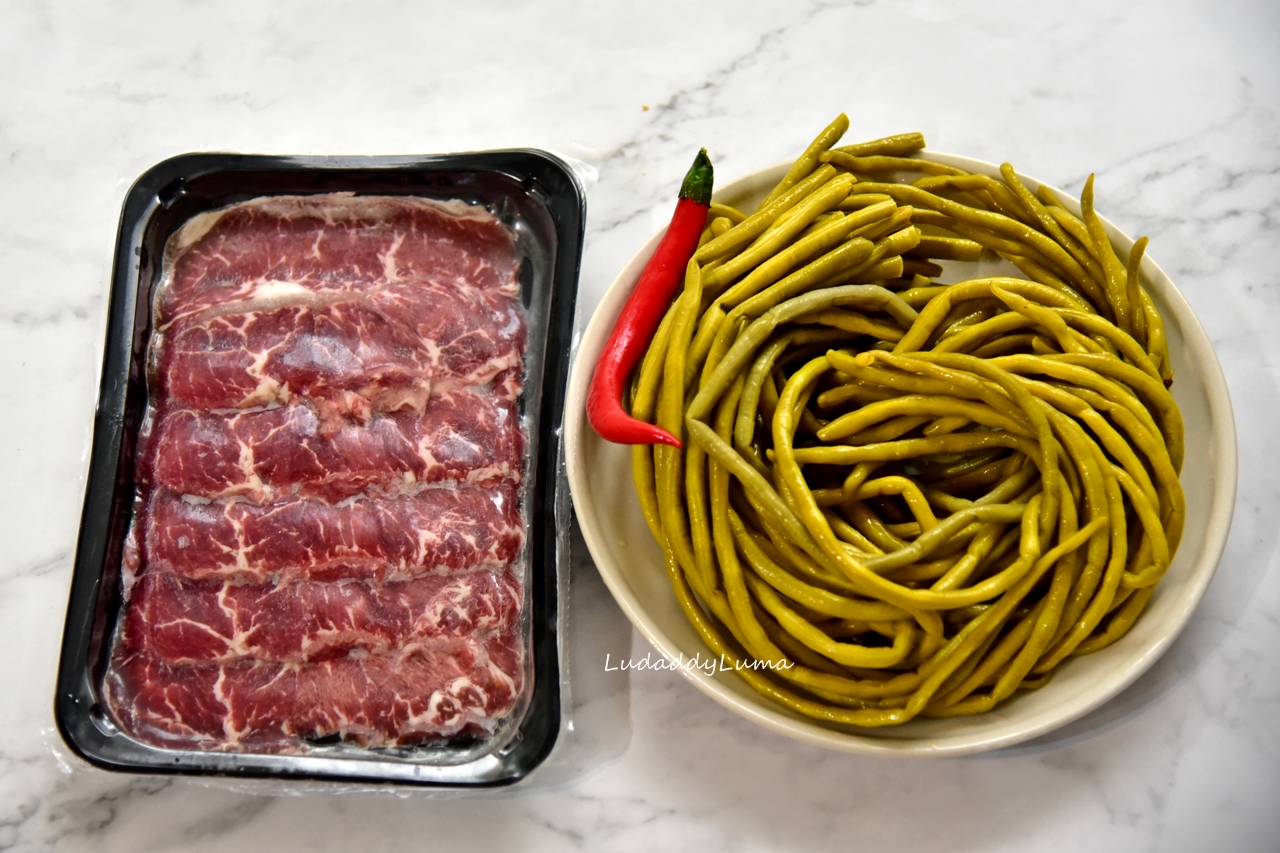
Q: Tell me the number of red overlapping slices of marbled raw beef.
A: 6